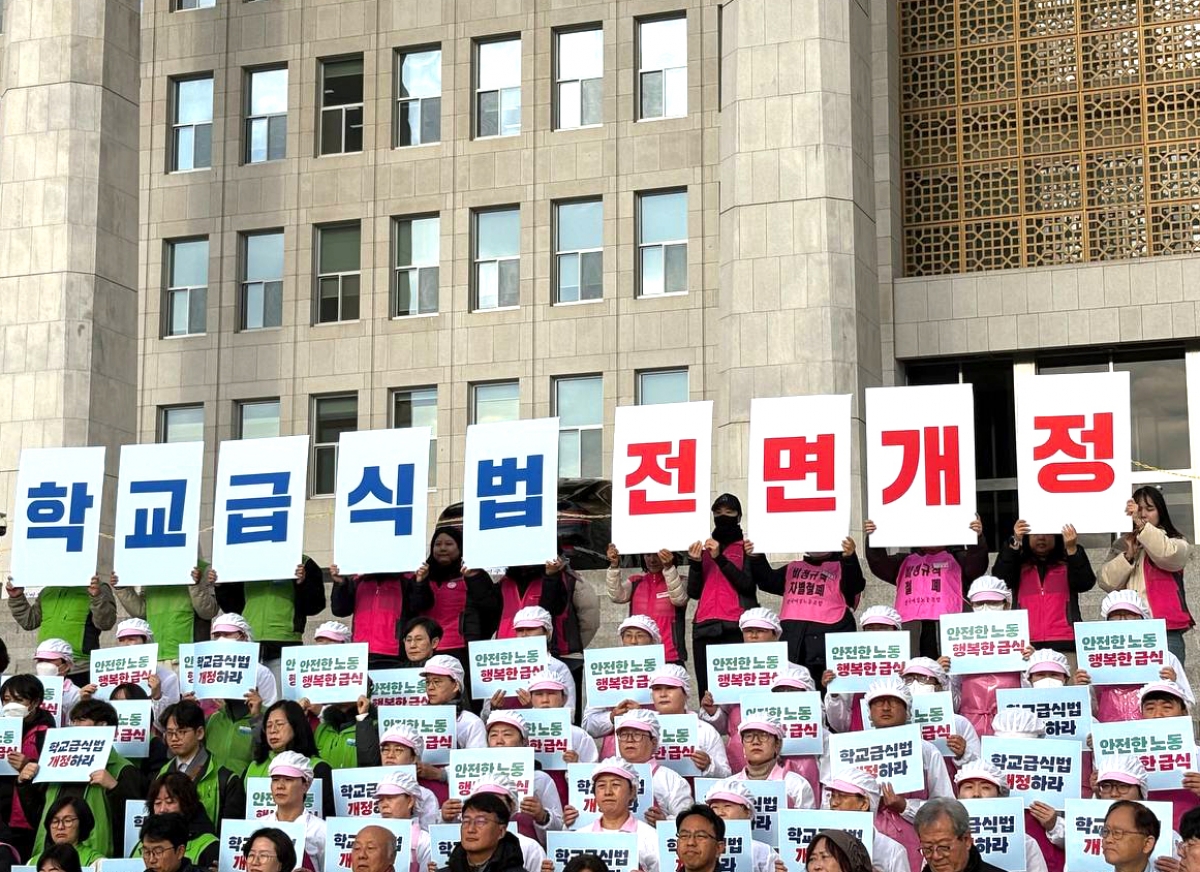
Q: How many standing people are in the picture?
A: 13